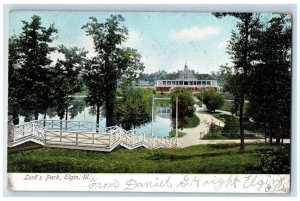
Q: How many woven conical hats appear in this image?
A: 0